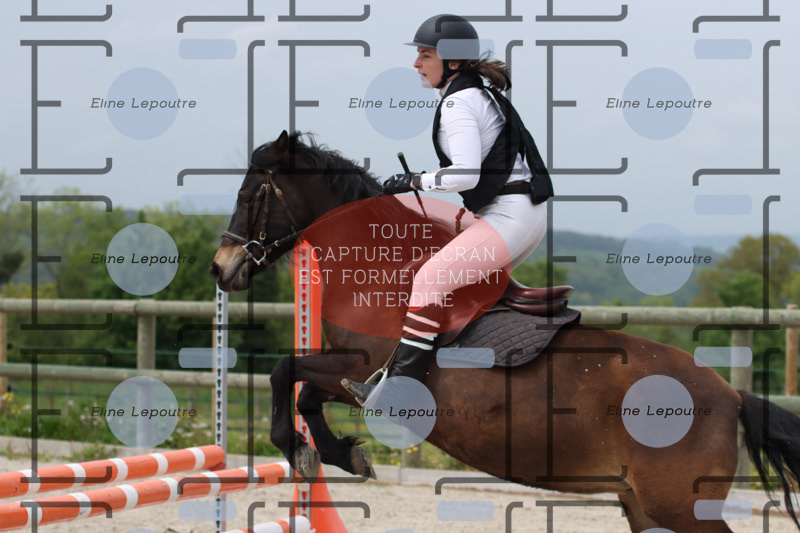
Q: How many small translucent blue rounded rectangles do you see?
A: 11